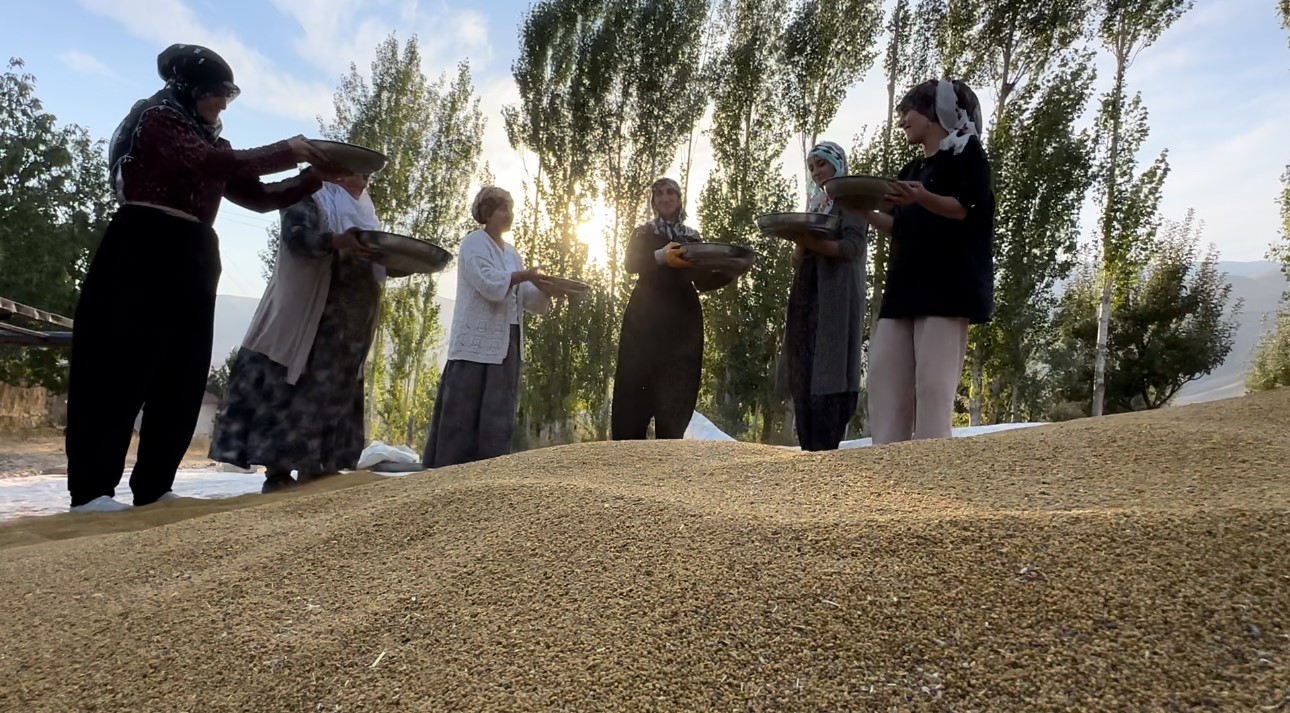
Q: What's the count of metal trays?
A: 6